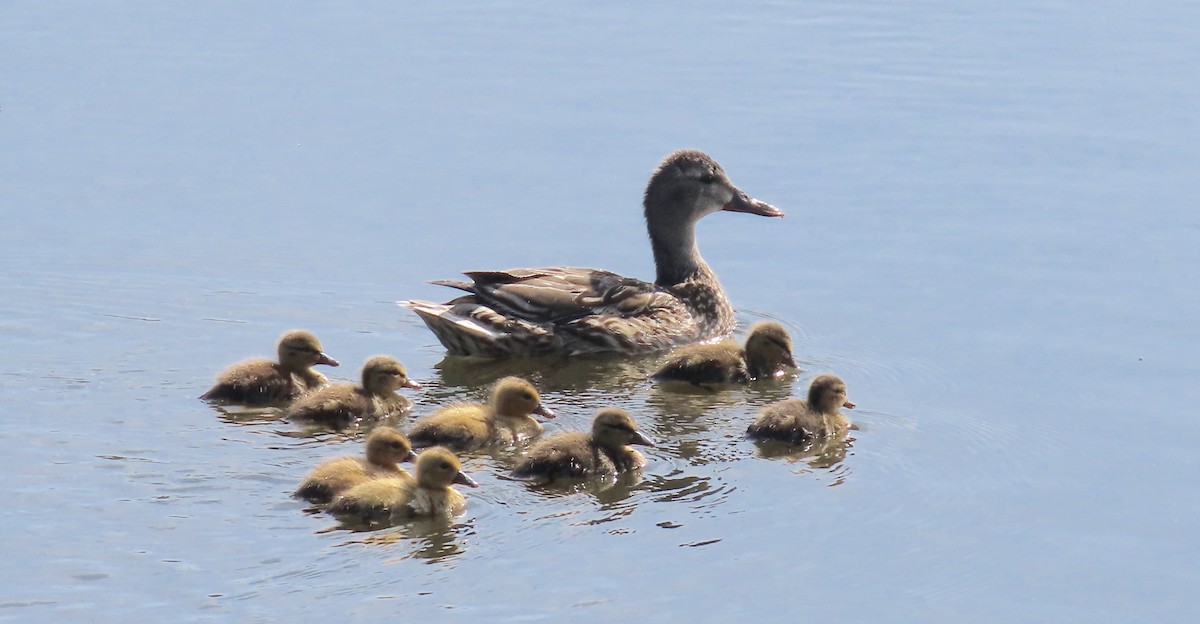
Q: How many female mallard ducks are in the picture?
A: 1